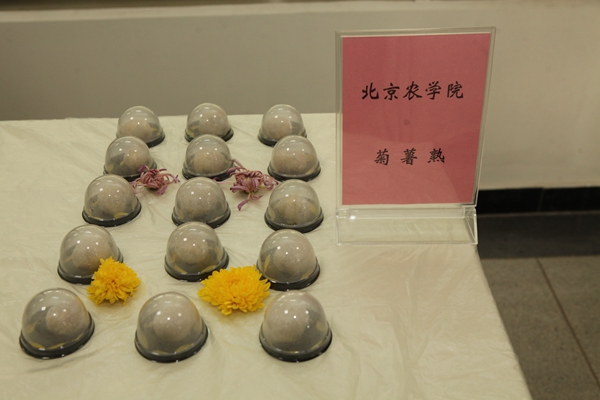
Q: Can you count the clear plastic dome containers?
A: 15